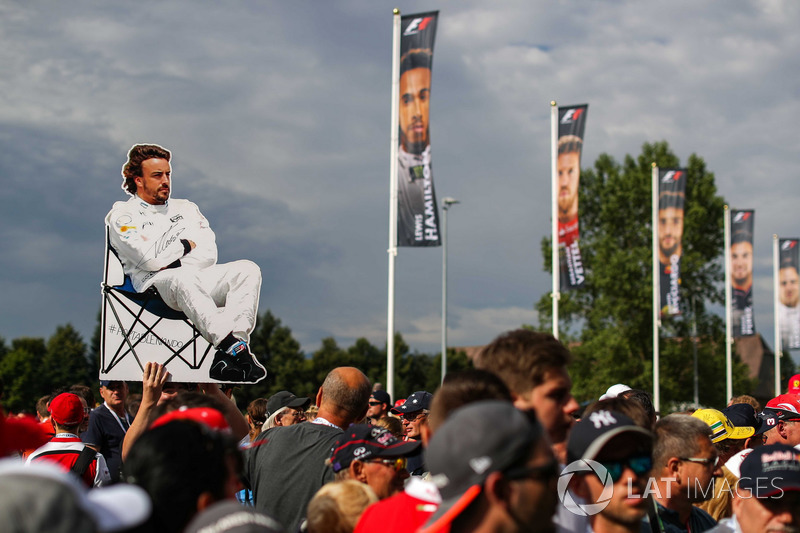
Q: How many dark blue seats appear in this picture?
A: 1